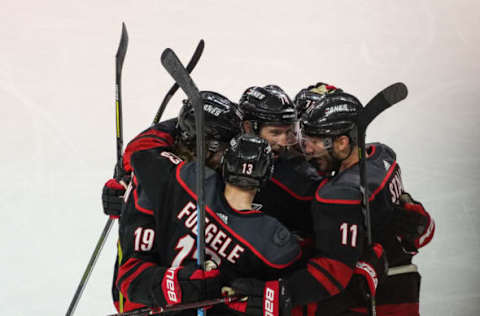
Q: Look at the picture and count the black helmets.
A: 5